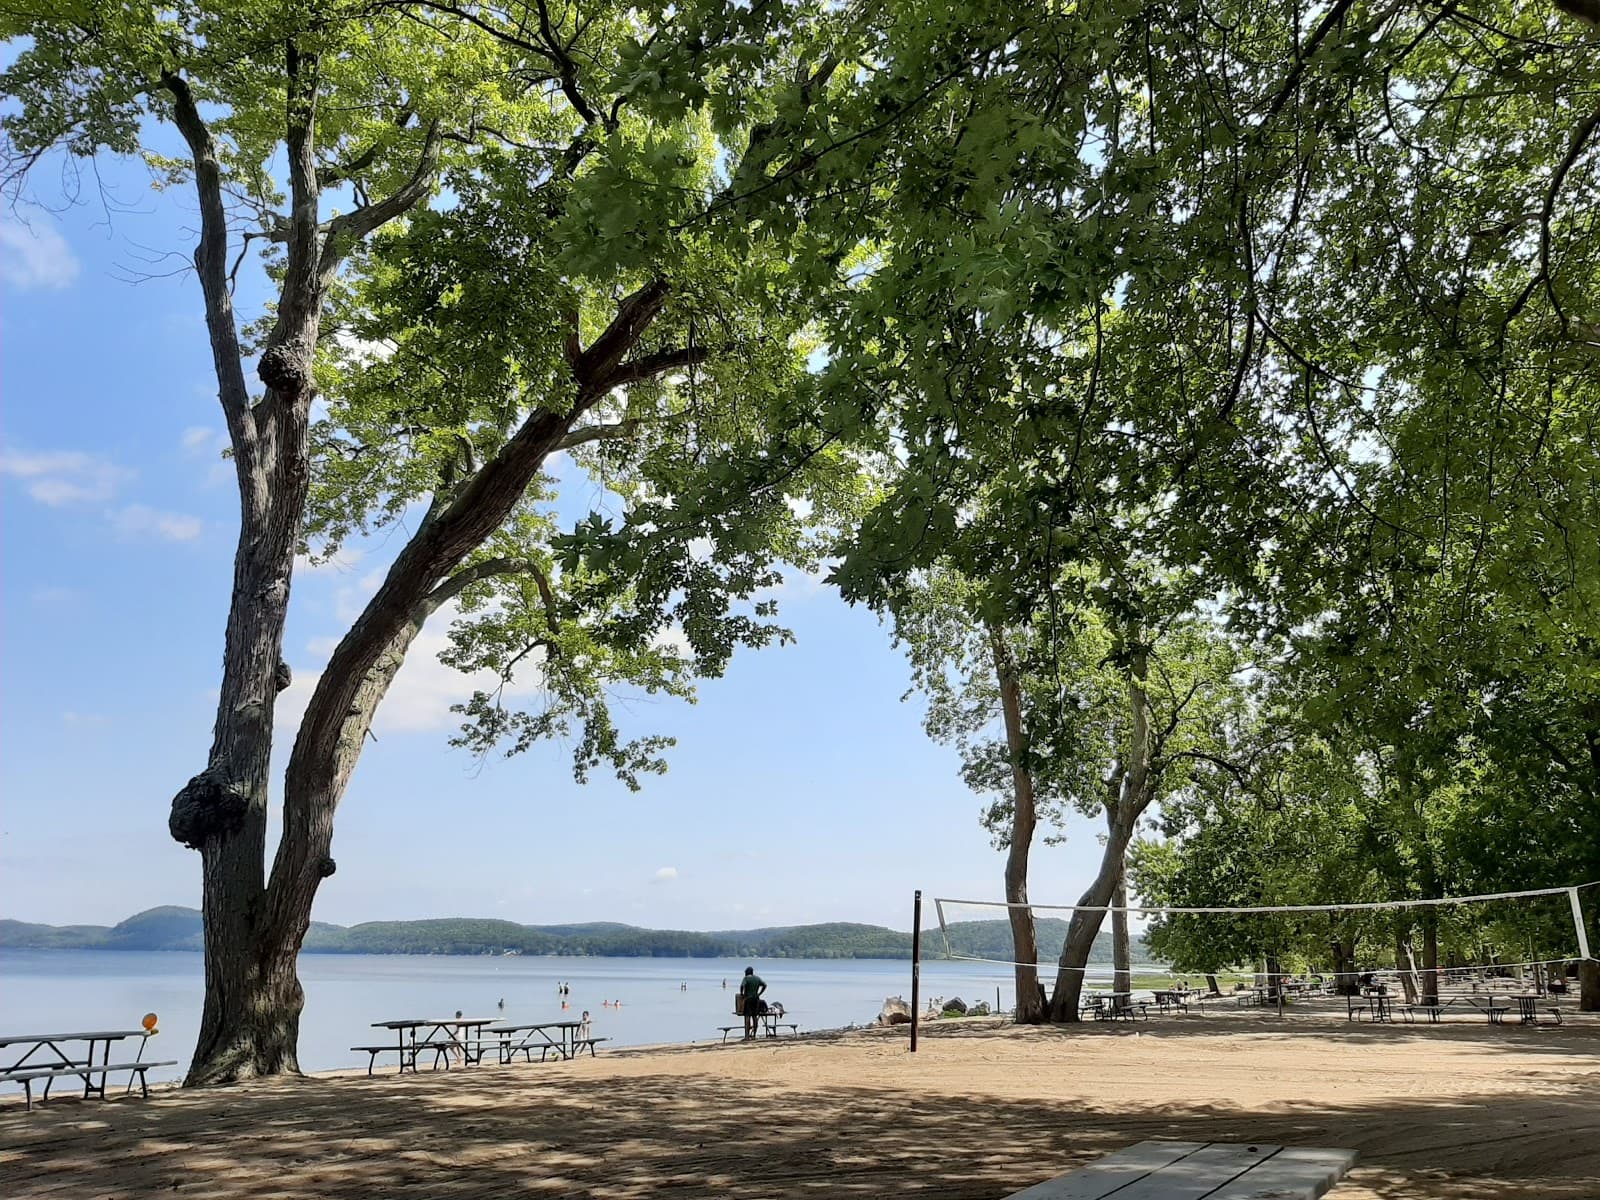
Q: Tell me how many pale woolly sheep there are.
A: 0